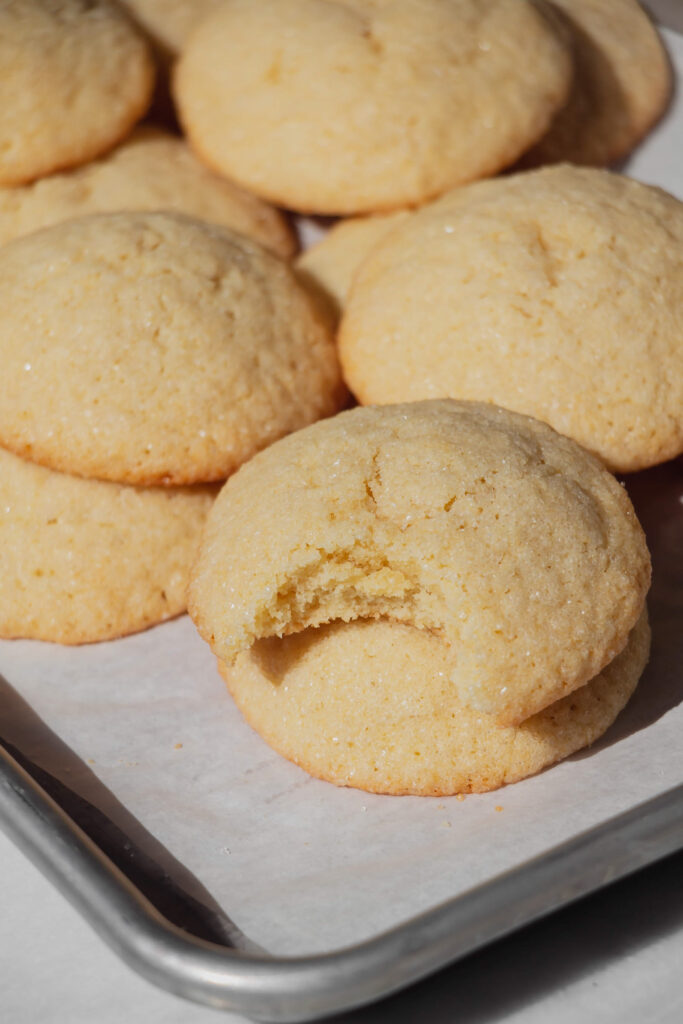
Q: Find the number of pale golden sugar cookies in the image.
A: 11